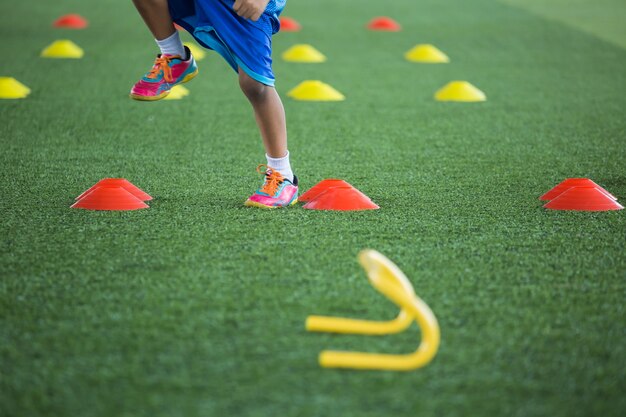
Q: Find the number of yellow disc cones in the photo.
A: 8